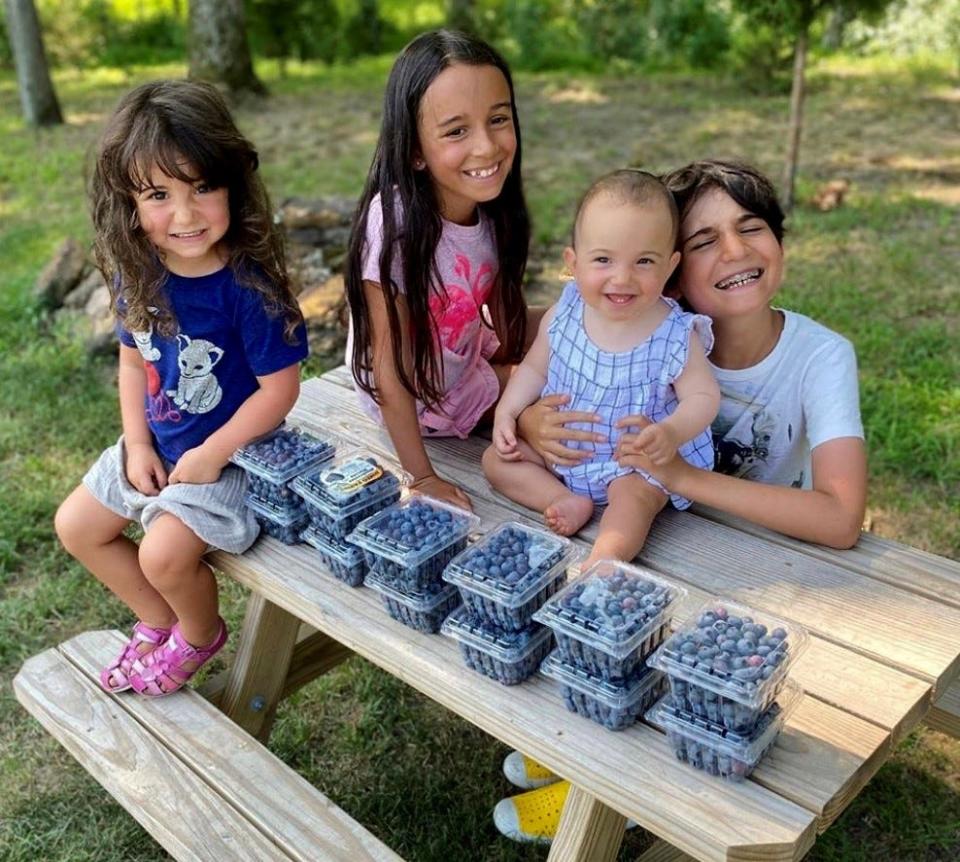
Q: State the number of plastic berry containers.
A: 12